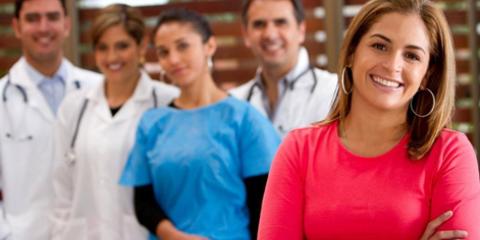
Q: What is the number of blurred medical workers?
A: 4